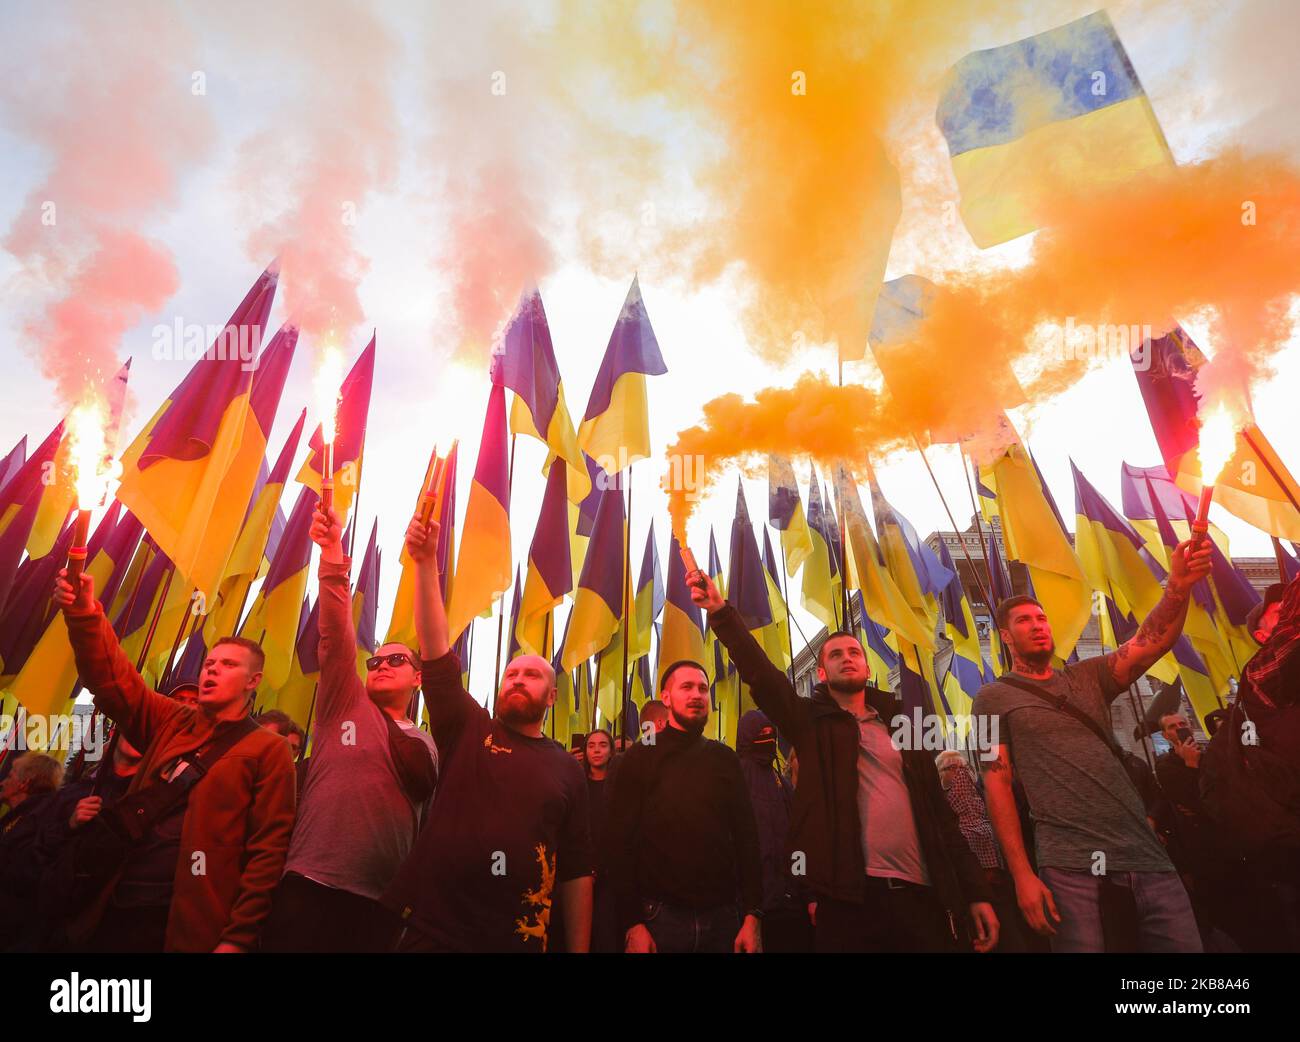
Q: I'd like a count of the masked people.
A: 1